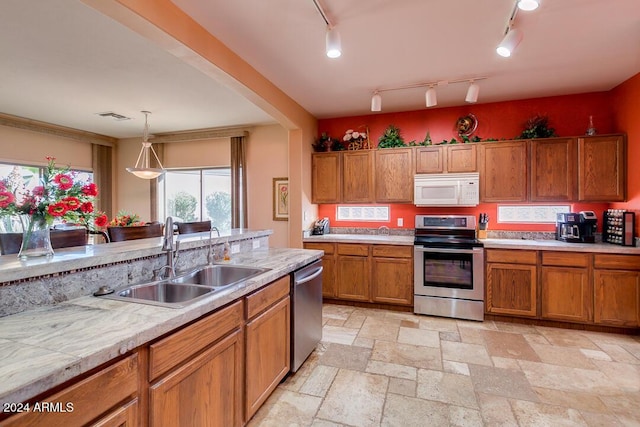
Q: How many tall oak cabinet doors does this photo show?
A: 6